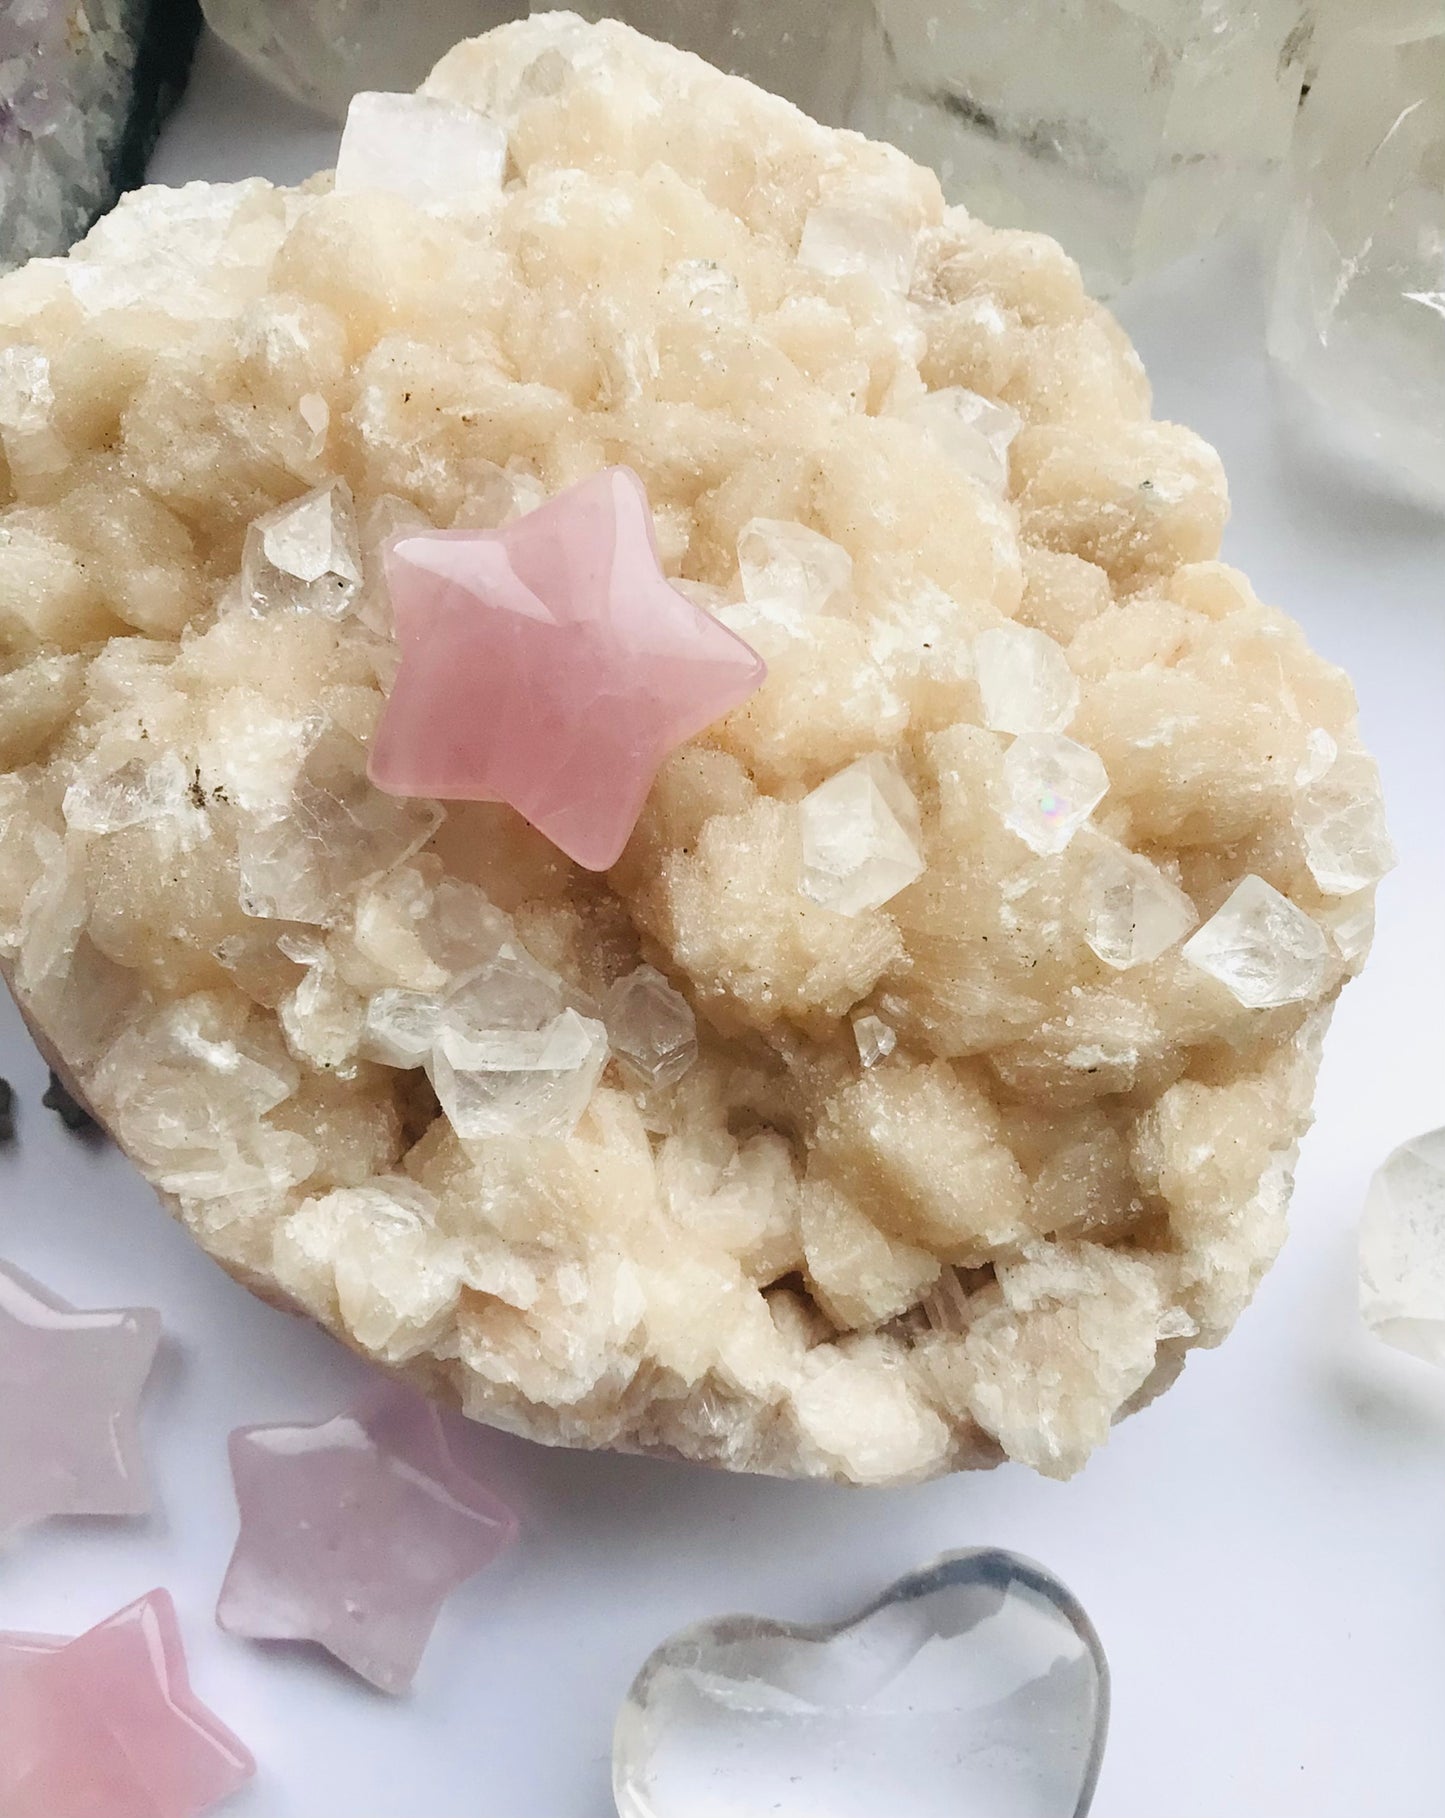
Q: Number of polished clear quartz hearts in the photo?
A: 1